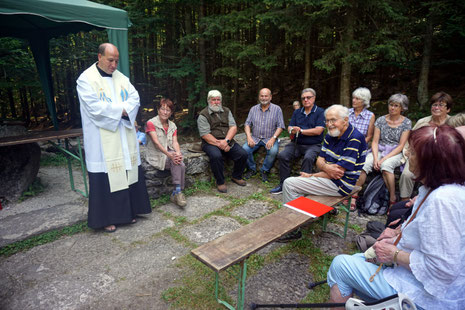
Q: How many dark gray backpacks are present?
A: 1